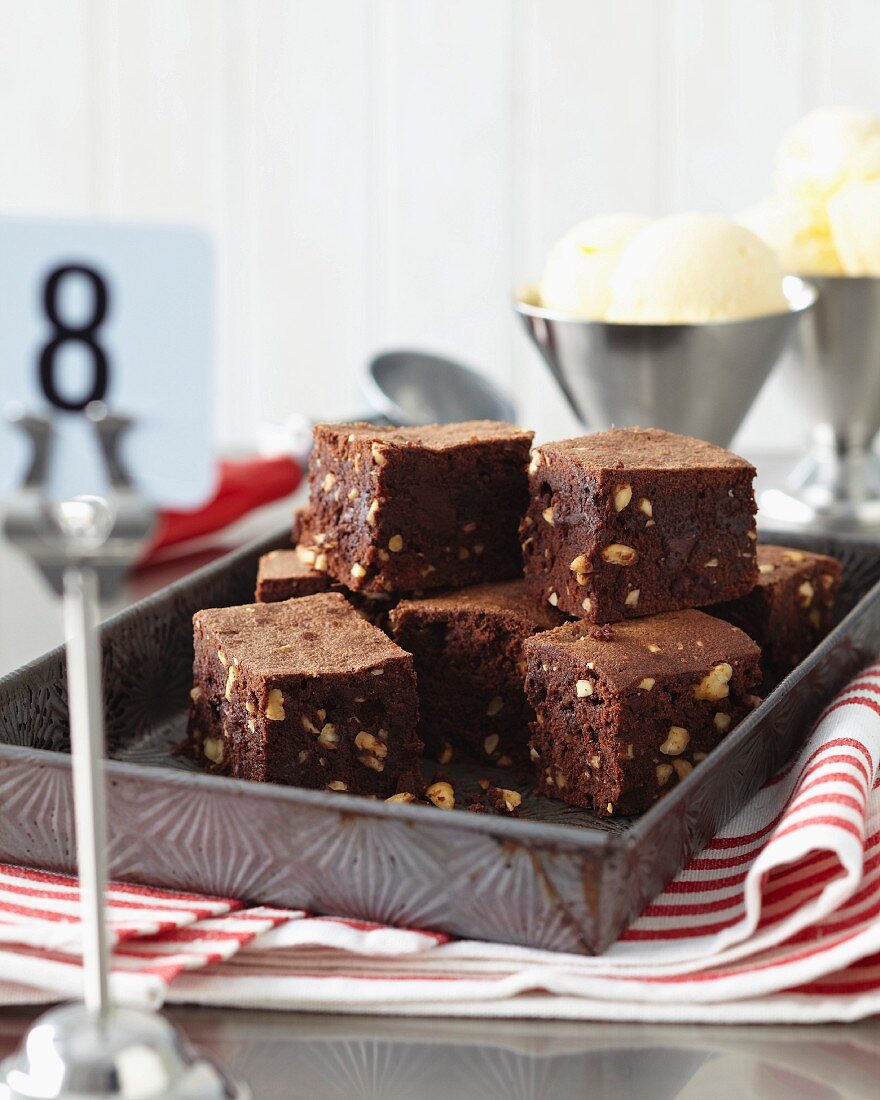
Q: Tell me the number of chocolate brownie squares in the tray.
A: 7